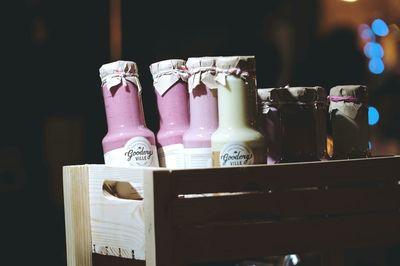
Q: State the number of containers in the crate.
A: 7